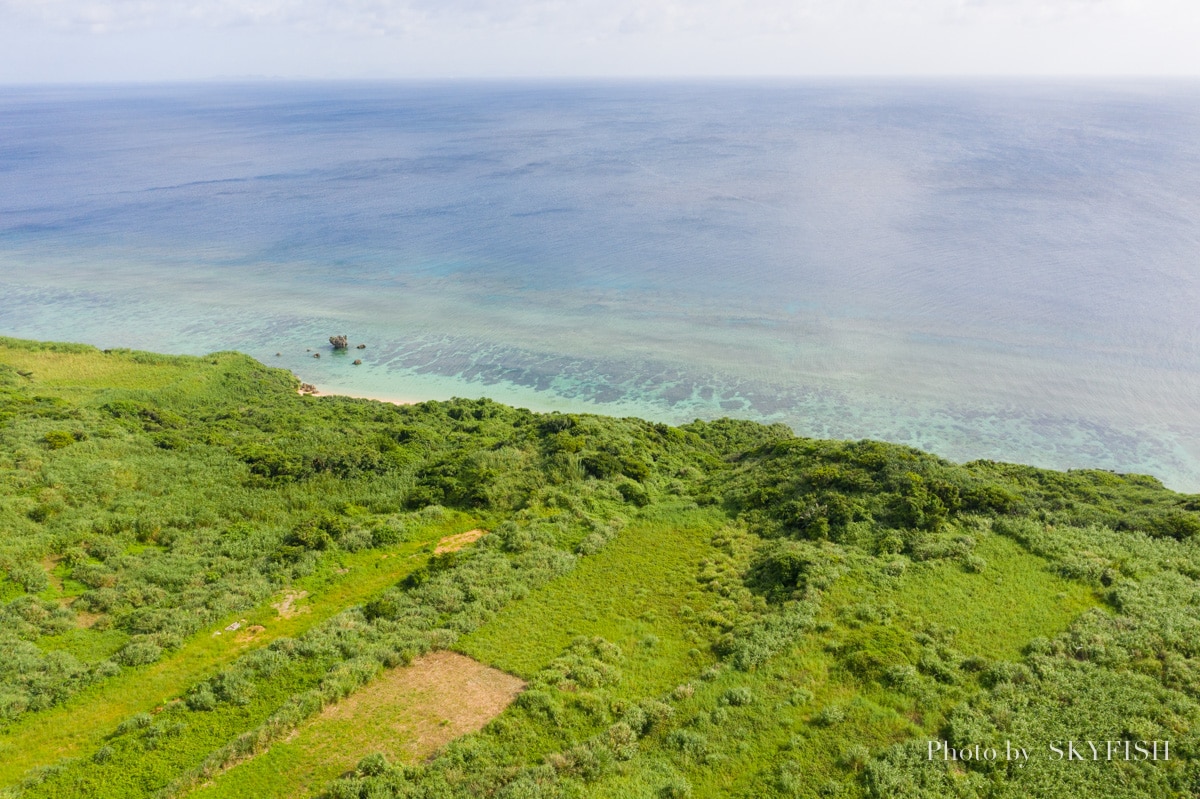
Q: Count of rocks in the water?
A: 6